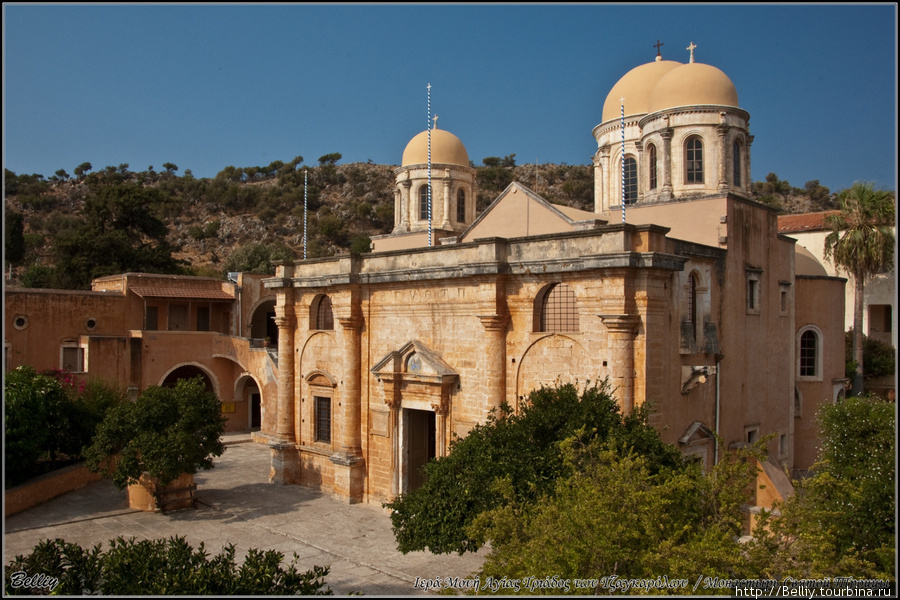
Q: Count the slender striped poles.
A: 3